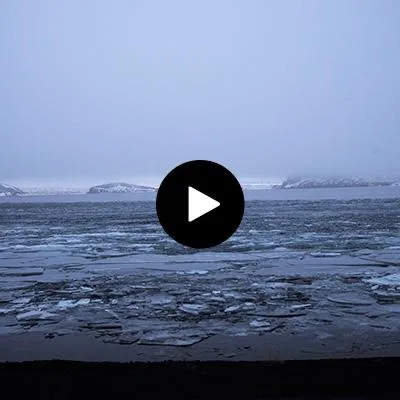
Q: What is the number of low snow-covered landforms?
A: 3